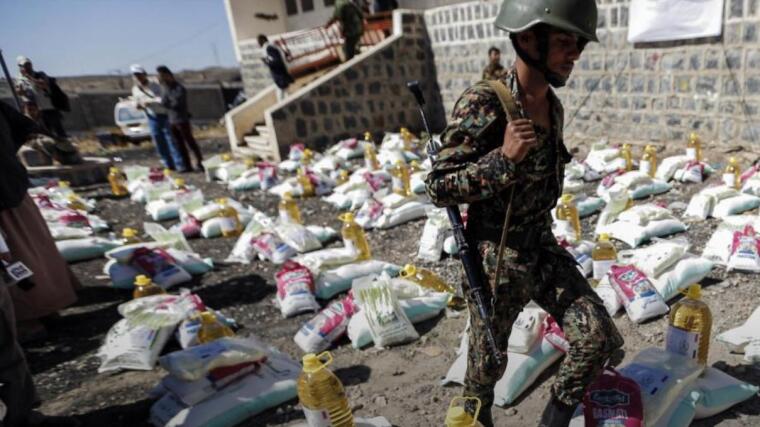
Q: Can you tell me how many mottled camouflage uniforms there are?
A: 2